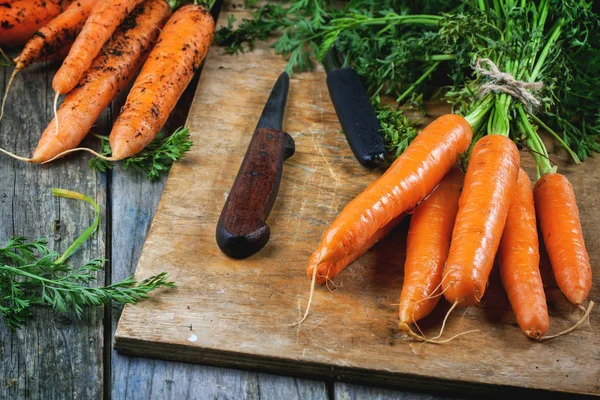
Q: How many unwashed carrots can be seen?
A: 5